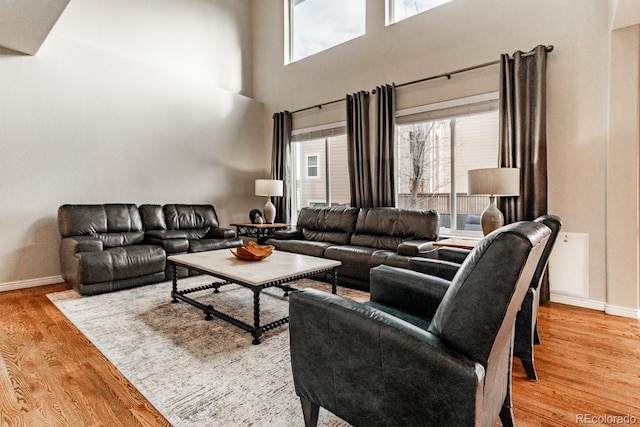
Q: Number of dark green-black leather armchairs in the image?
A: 2